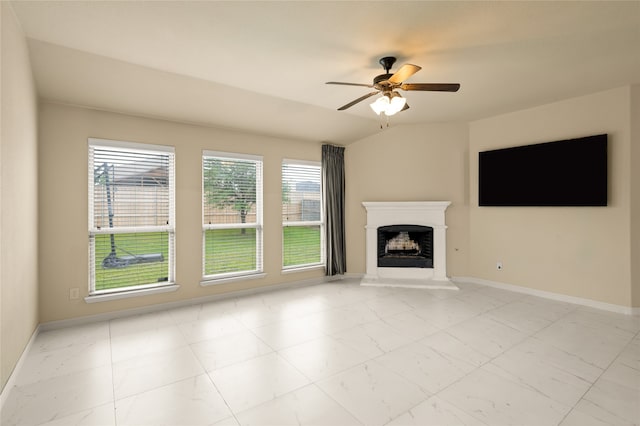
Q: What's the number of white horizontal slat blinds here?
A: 3